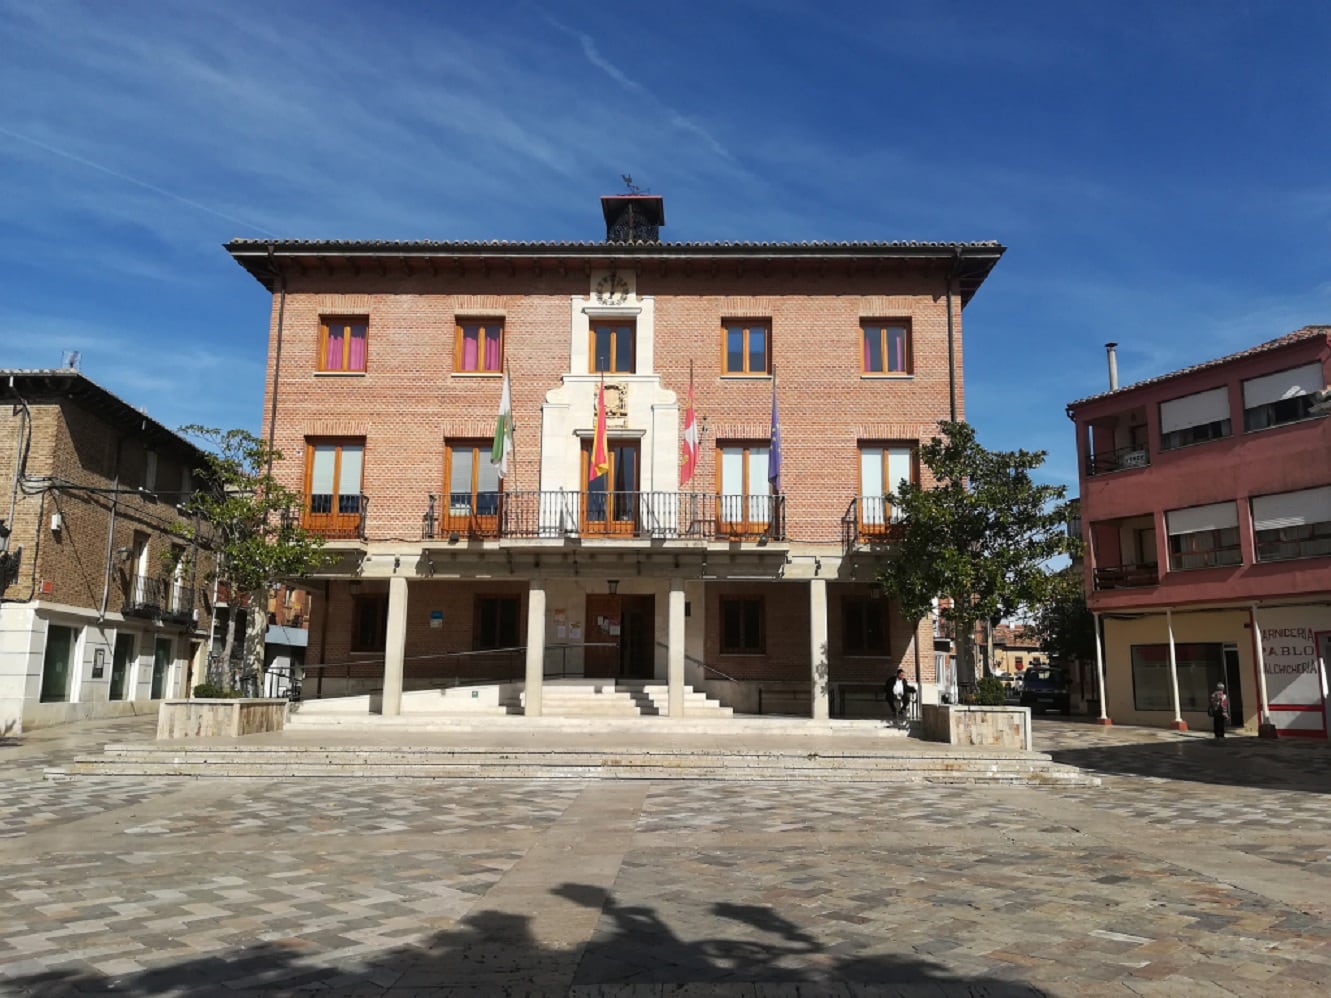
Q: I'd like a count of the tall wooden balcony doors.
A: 5